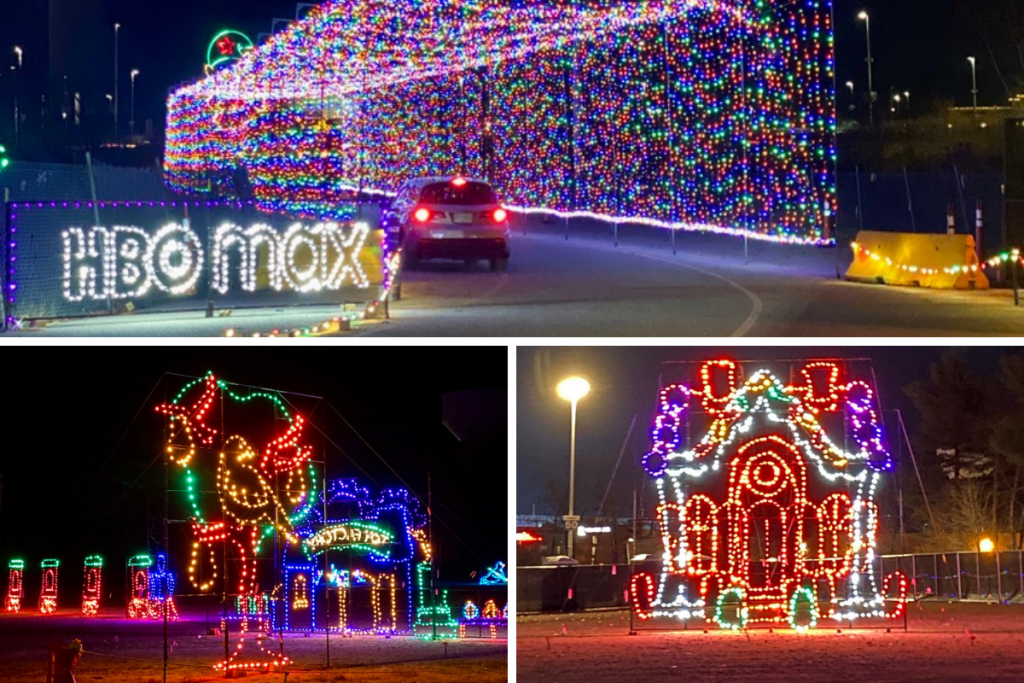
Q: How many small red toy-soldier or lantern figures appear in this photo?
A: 4